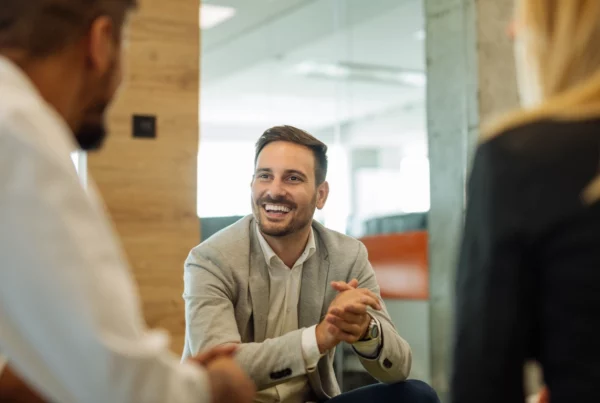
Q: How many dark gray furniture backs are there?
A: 2